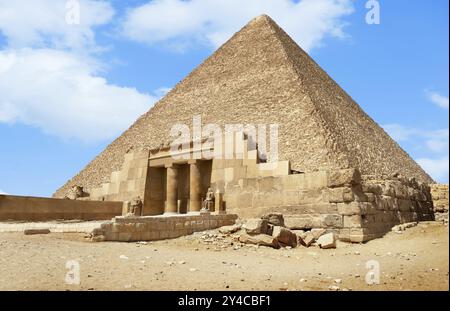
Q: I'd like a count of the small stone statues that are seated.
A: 2